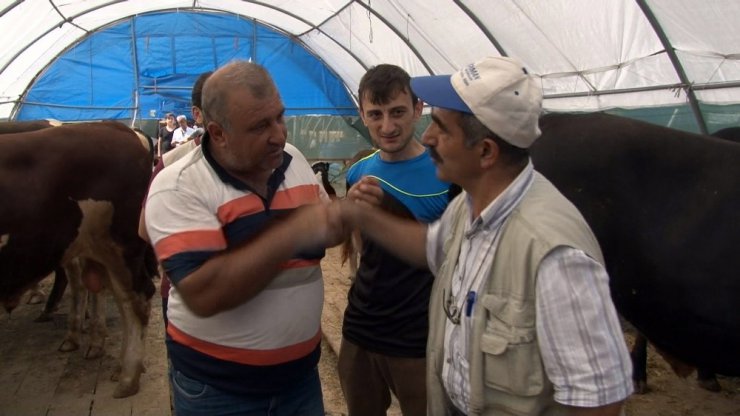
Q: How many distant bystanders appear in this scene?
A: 2